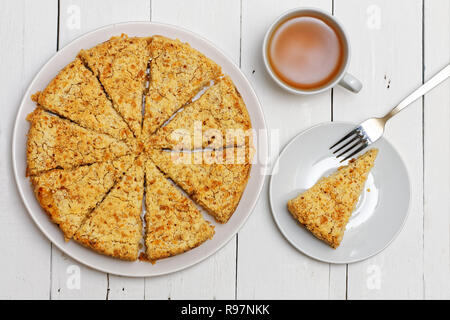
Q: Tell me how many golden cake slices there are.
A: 10